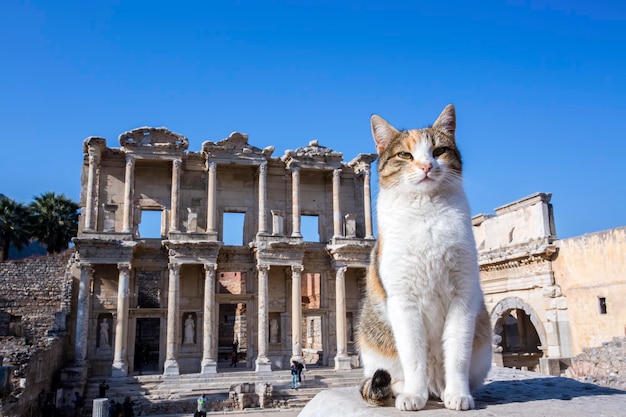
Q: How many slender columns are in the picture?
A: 15